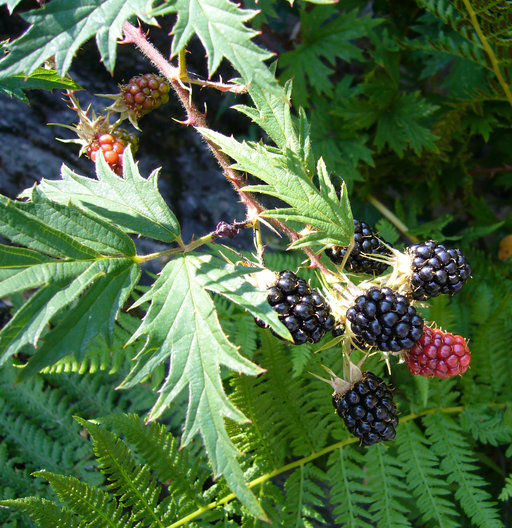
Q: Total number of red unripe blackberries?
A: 3